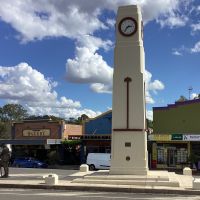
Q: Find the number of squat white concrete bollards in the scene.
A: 4